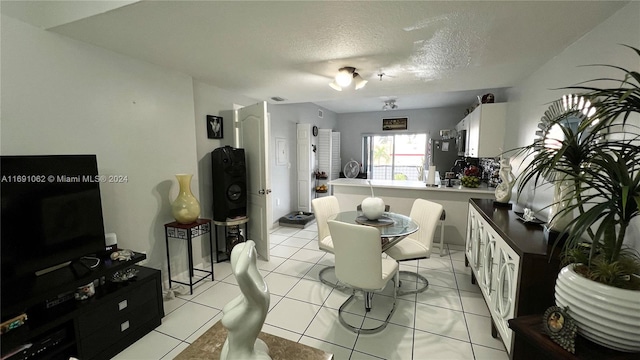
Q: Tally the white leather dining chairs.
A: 3